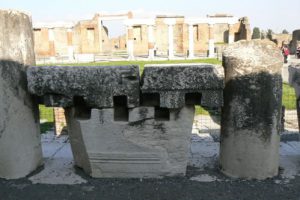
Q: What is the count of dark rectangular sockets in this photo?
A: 5